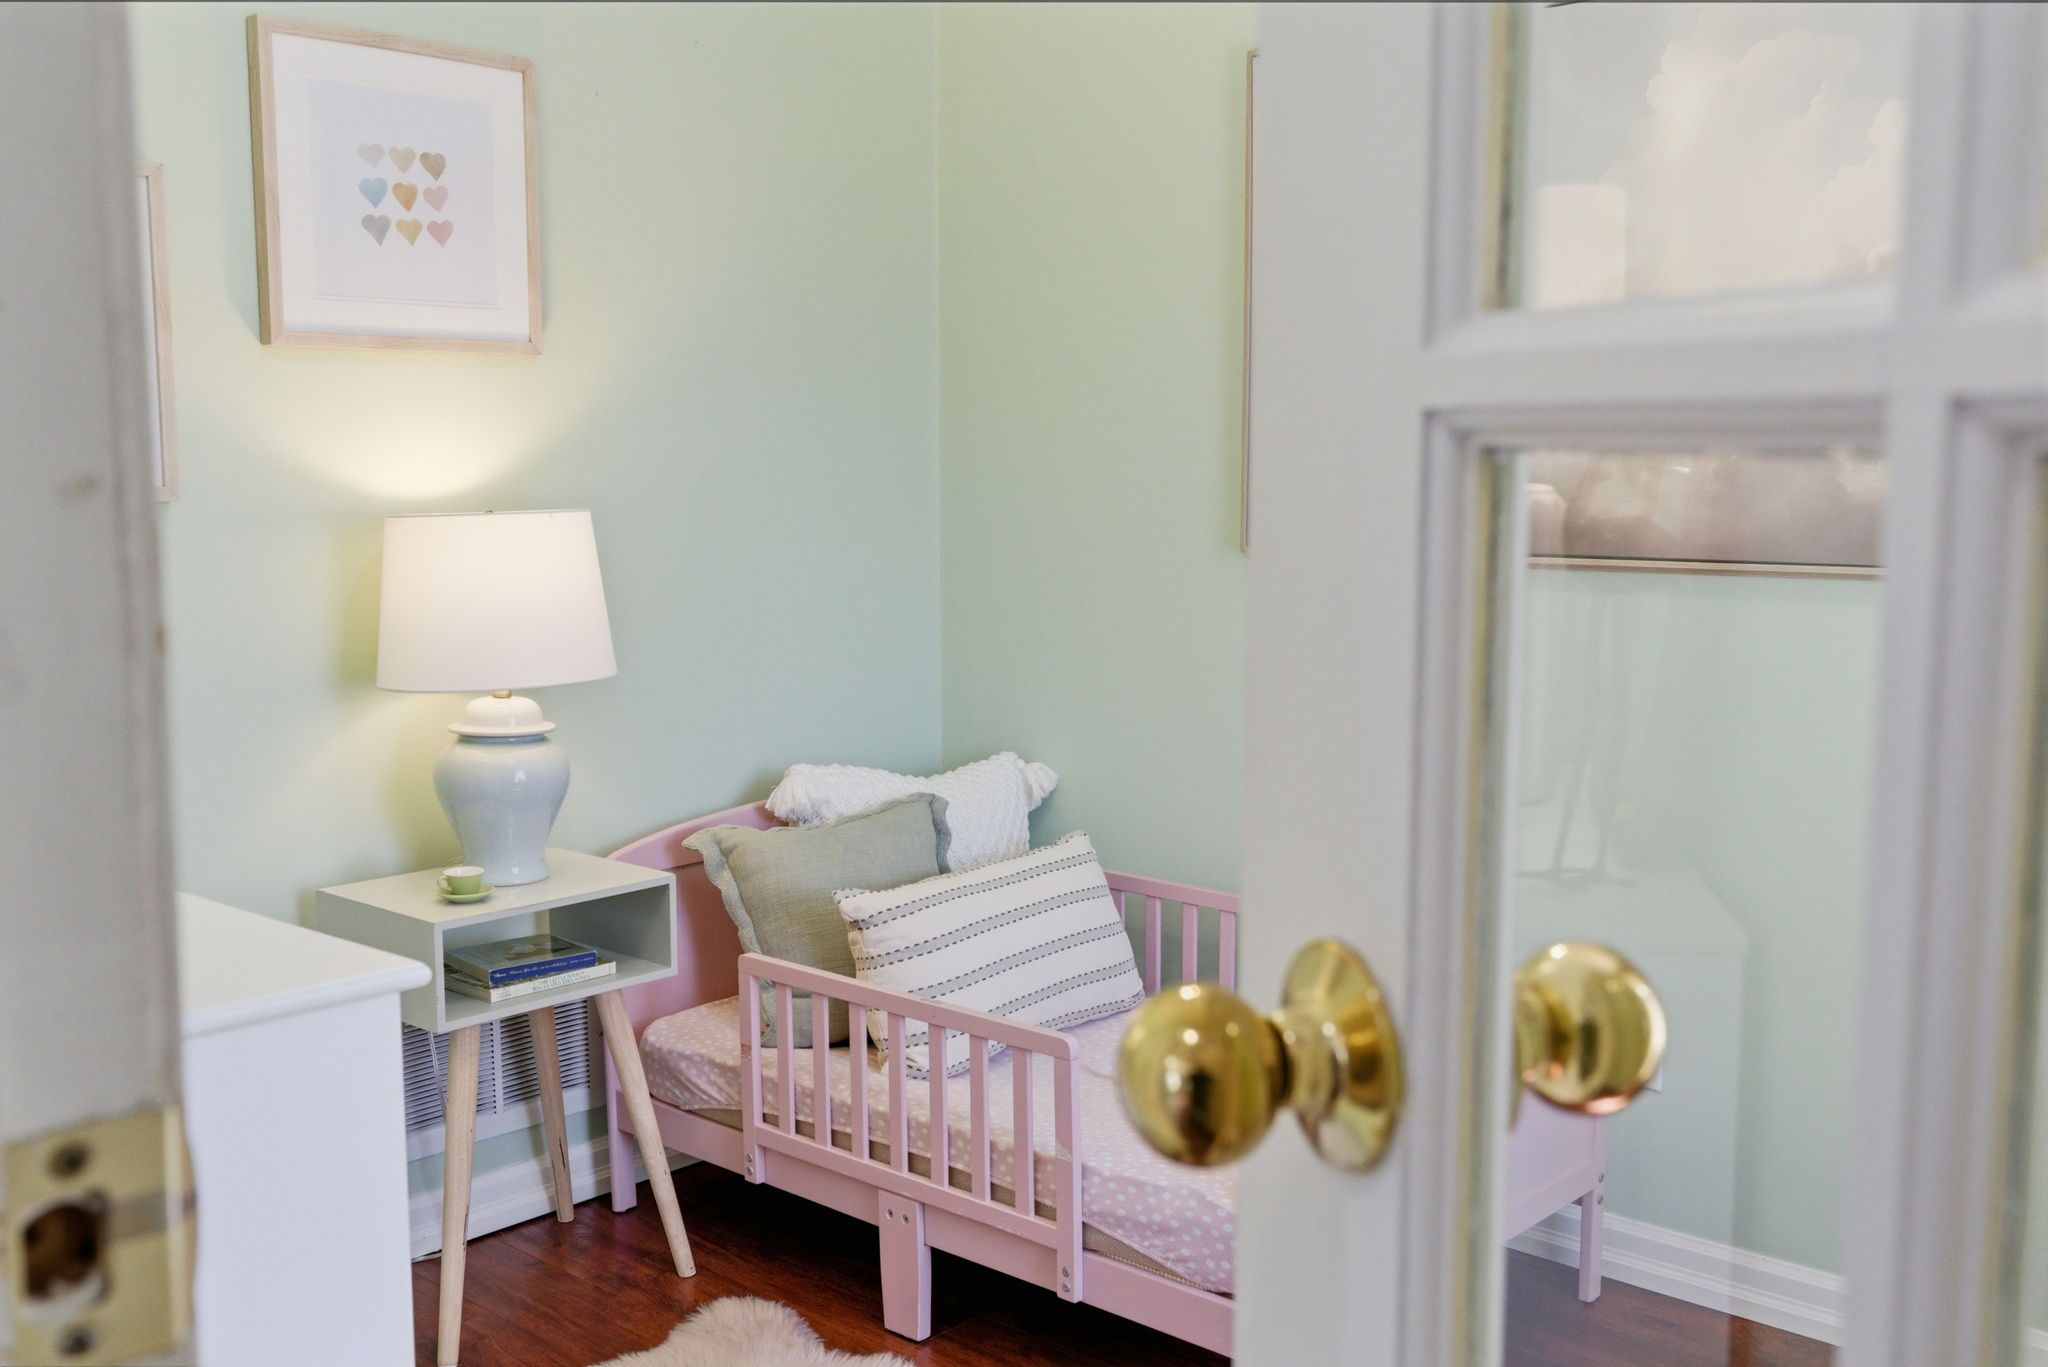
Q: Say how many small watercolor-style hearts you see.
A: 9